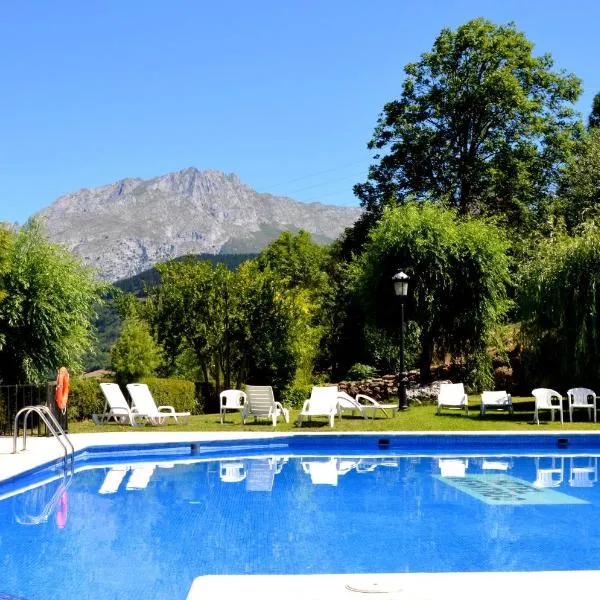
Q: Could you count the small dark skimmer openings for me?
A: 3